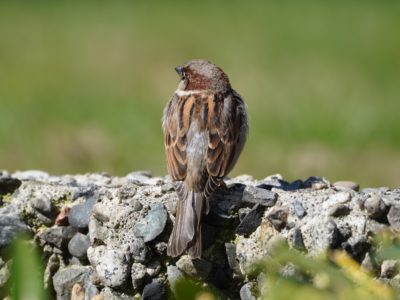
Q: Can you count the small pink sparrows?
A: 0